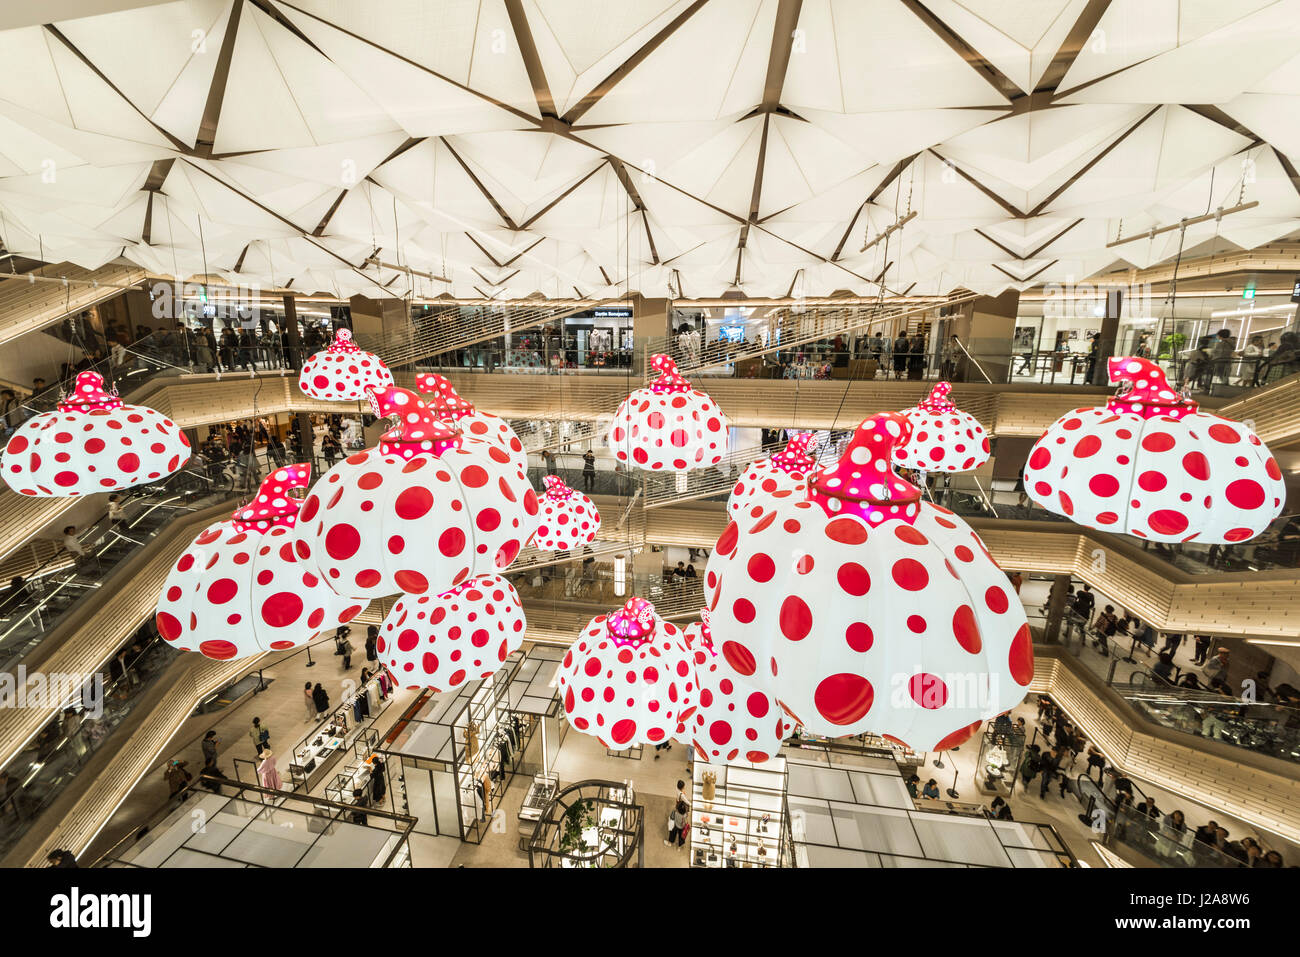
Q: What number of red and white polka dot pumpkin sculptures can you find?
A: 14